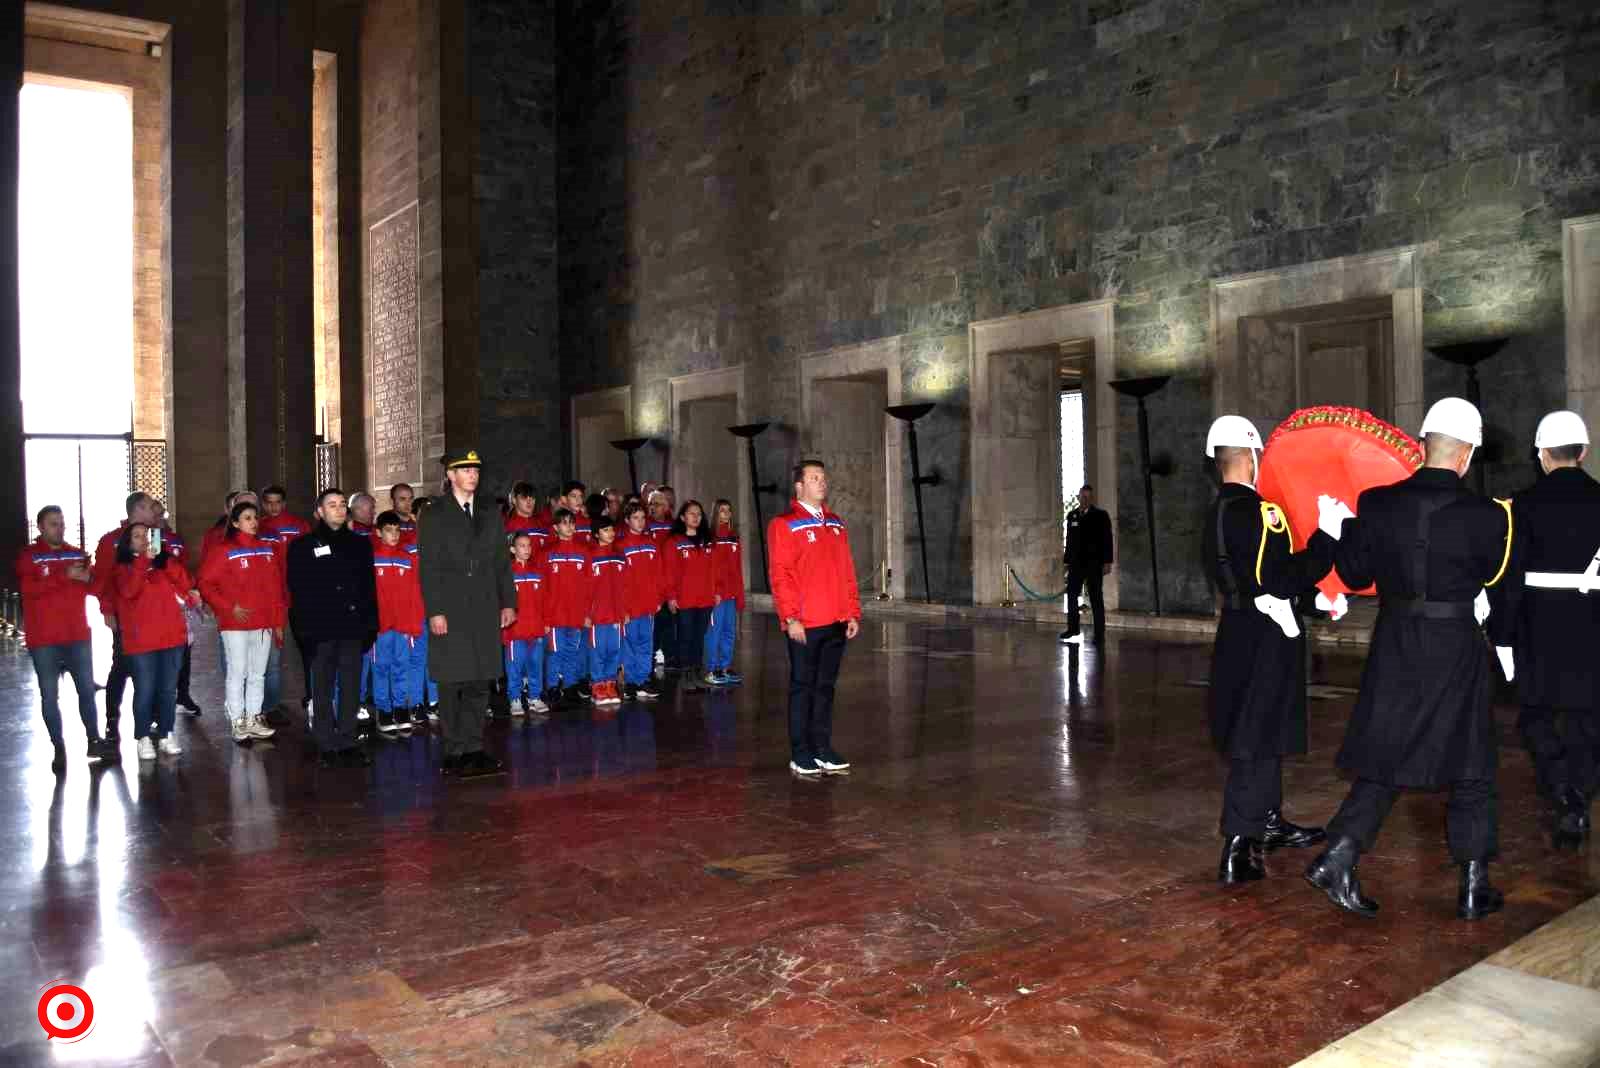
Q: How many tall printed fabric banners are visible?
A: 0